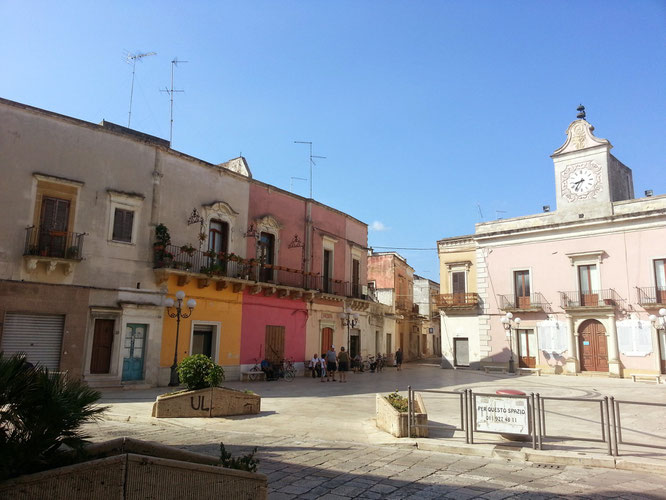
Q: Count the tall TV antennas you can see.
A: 3